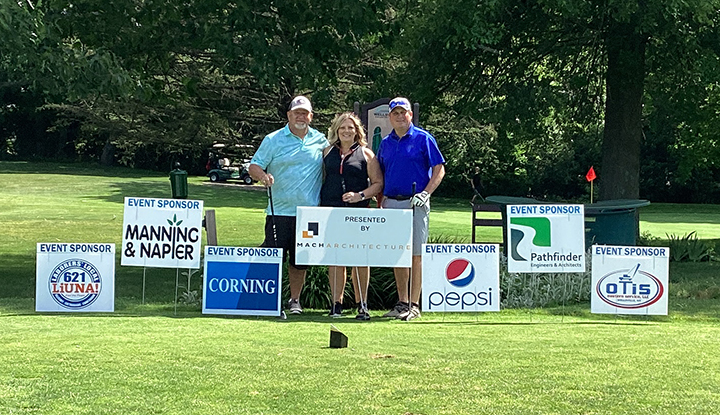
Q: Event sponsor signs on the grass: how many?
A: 6